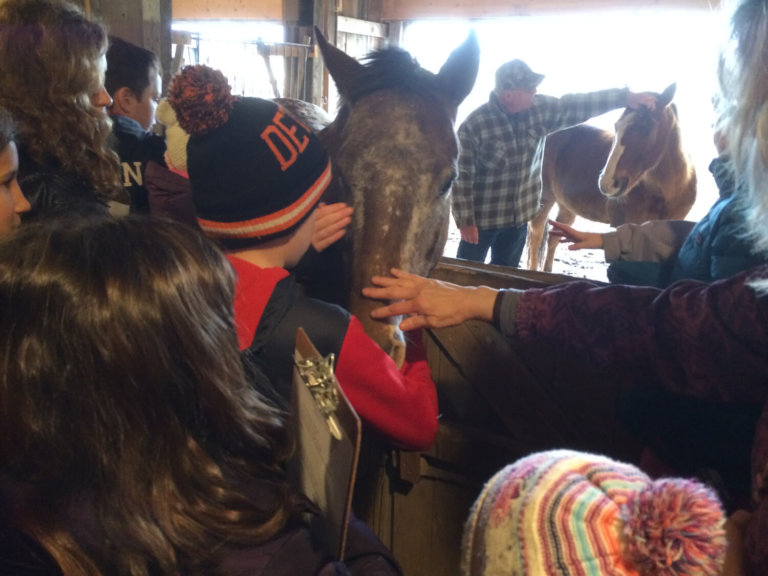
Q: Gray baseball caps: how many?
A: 1